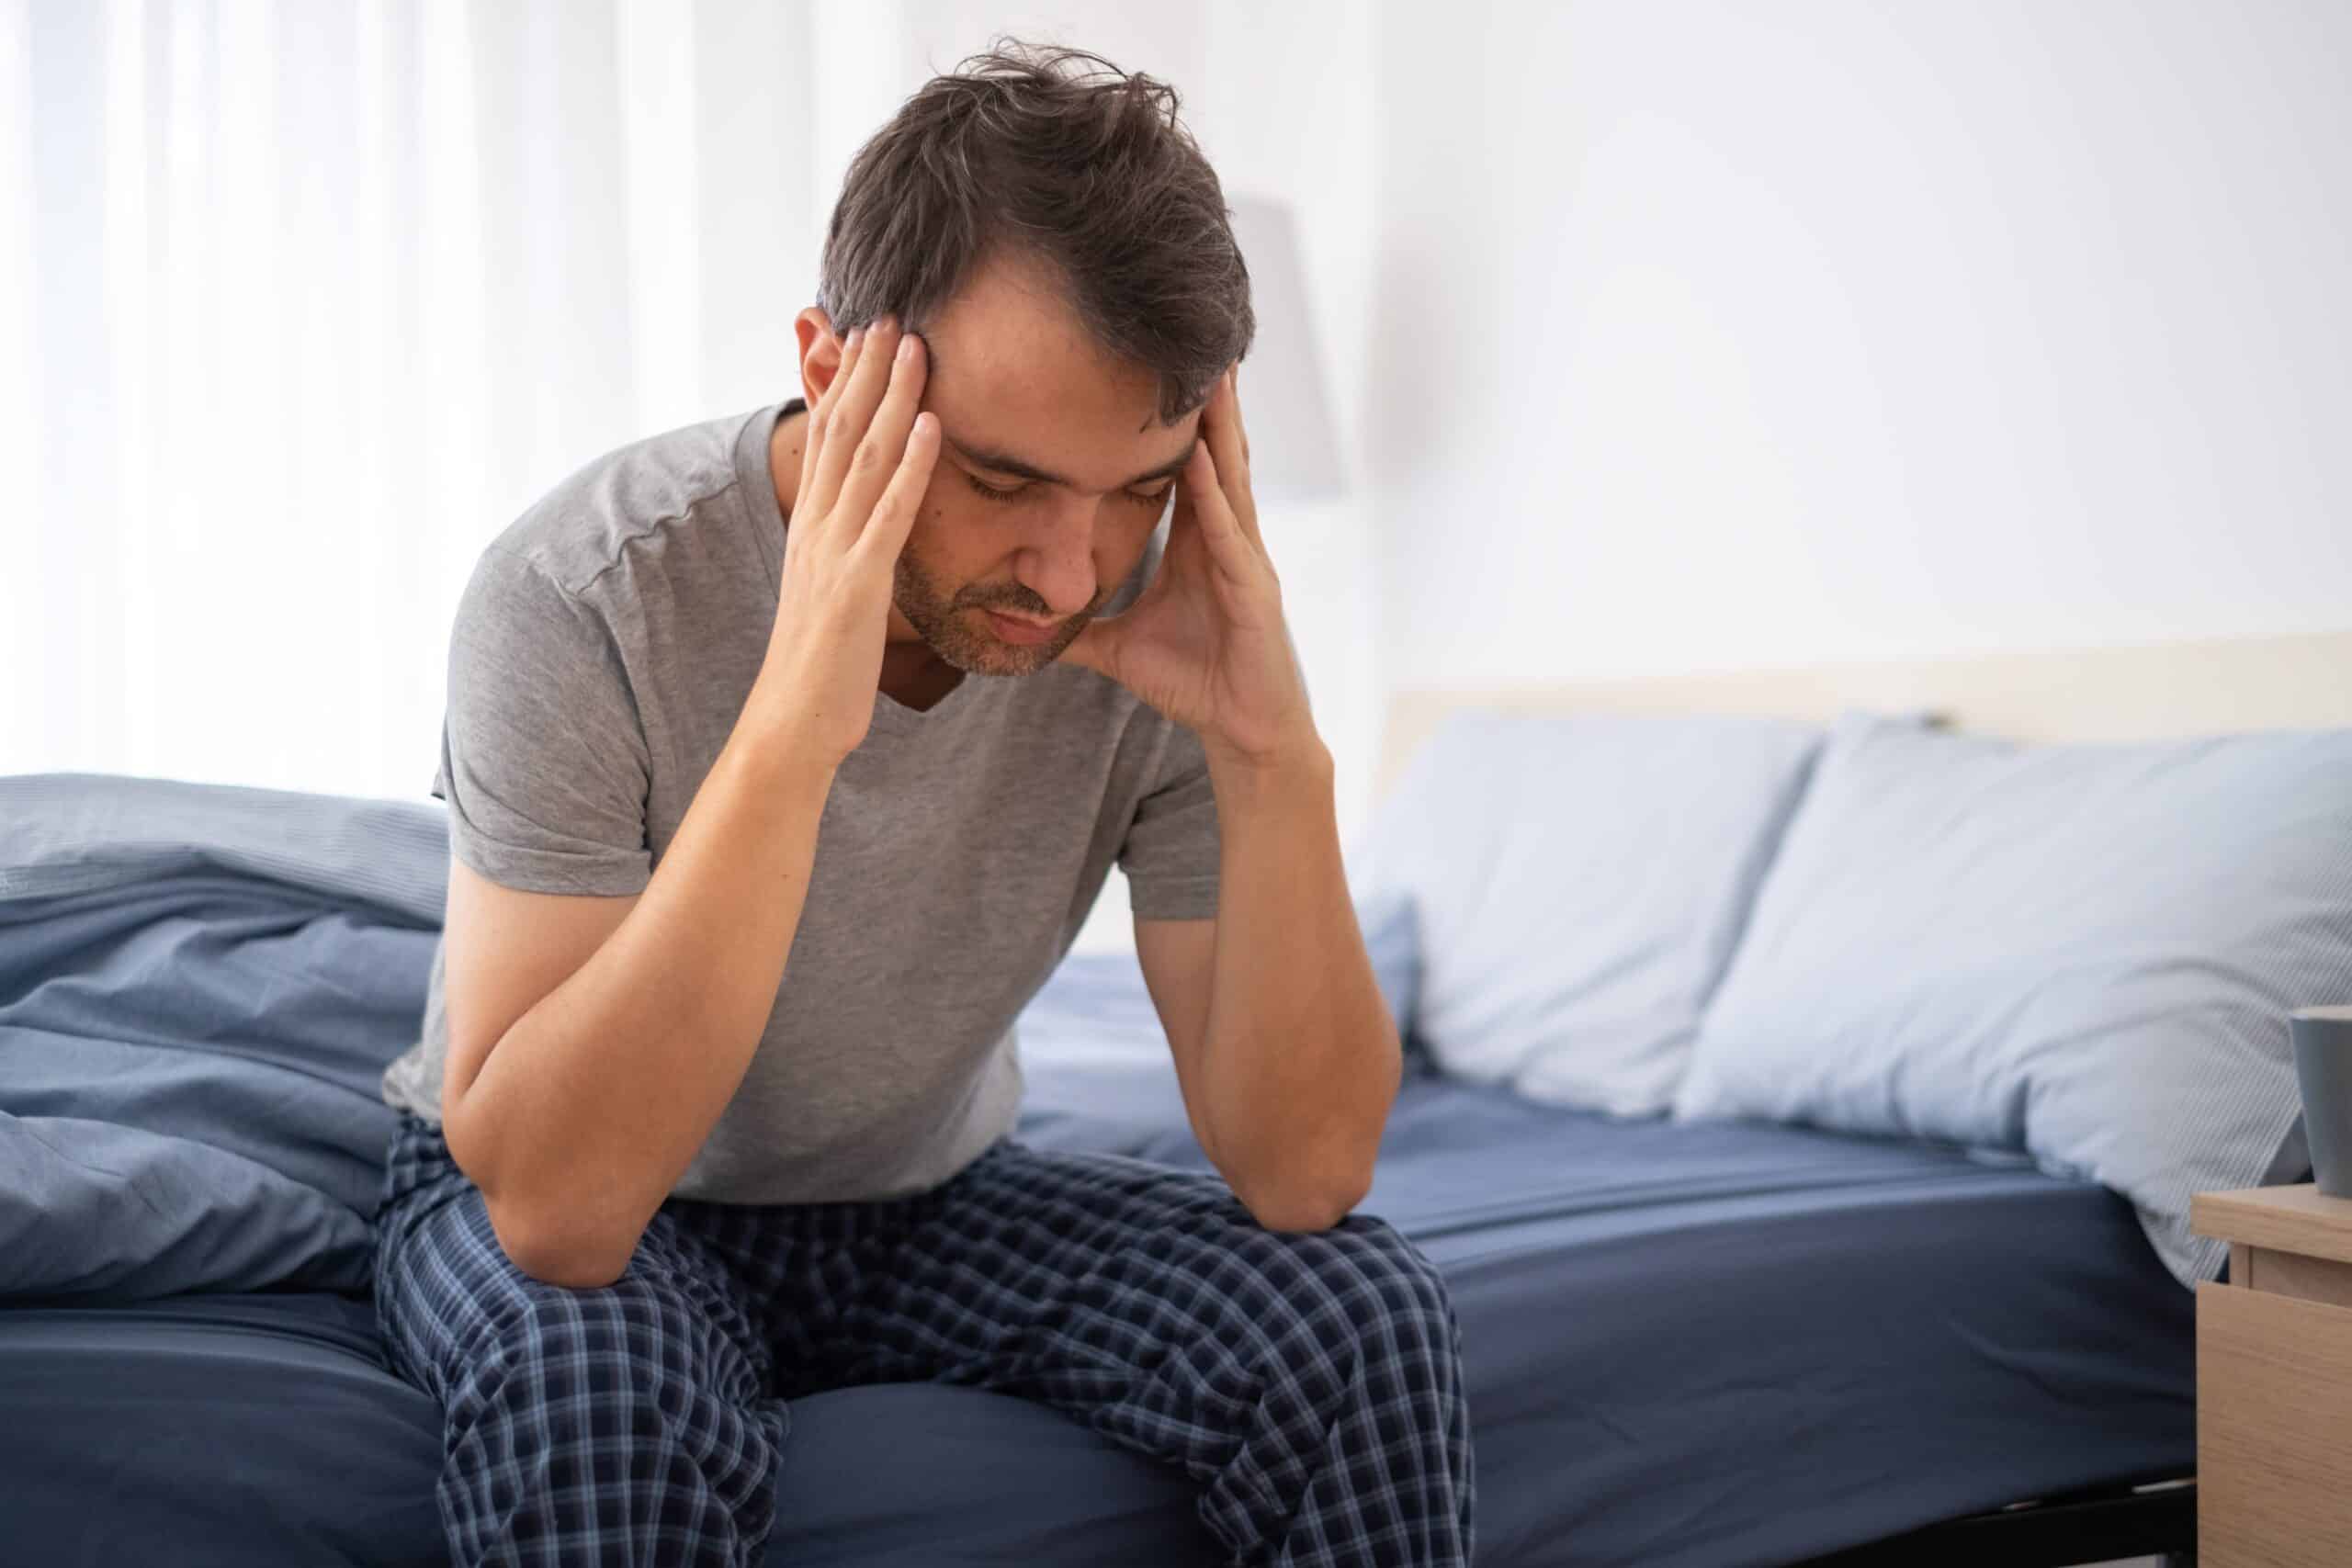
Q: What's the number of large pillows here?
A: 2